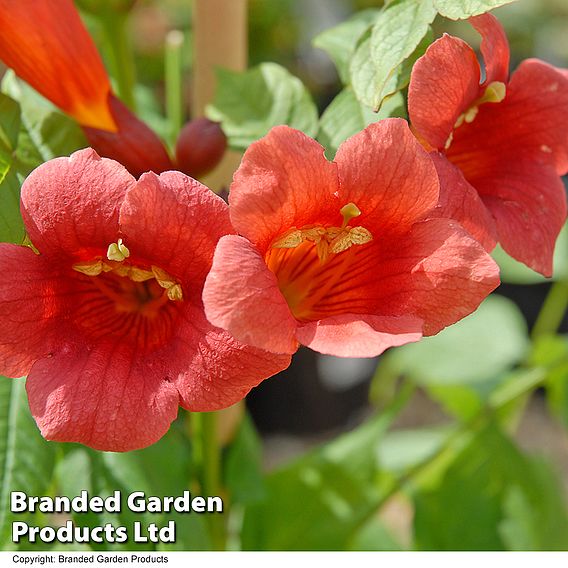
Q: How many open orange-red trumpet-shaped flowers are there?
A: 3